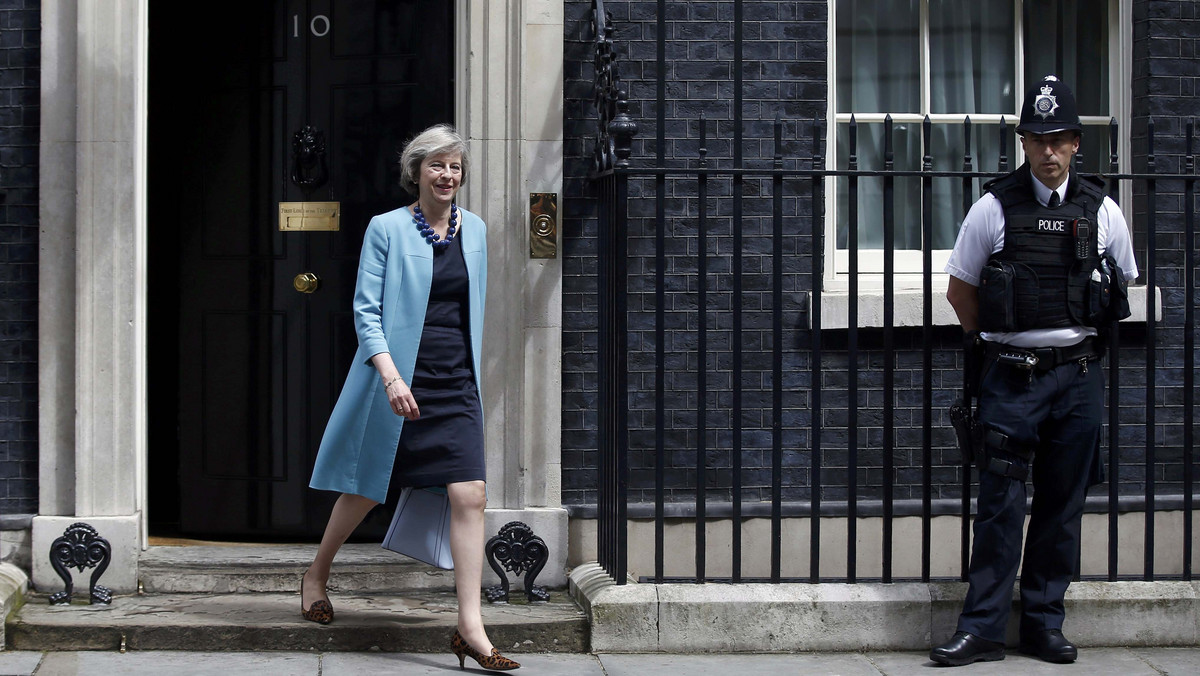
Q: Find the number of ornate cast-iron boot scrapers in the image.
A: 2